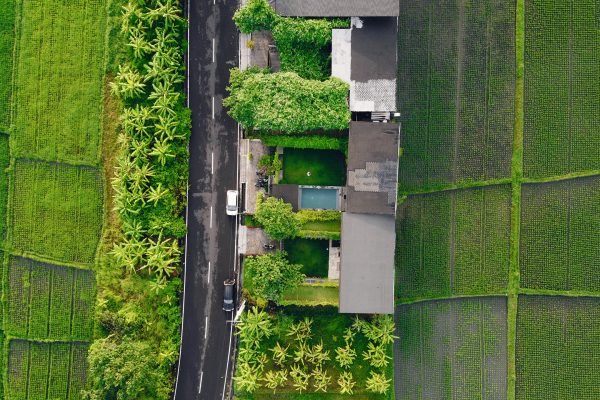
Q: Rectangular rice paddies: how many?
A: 10